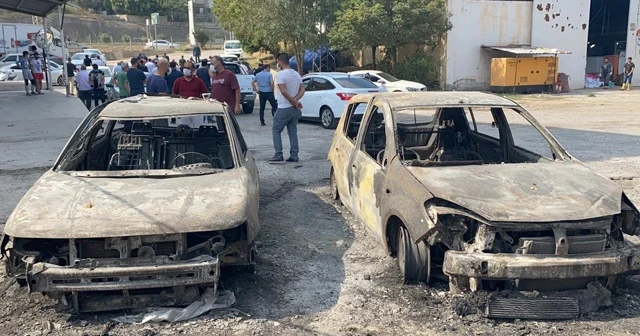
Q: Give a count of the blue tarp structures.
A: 1